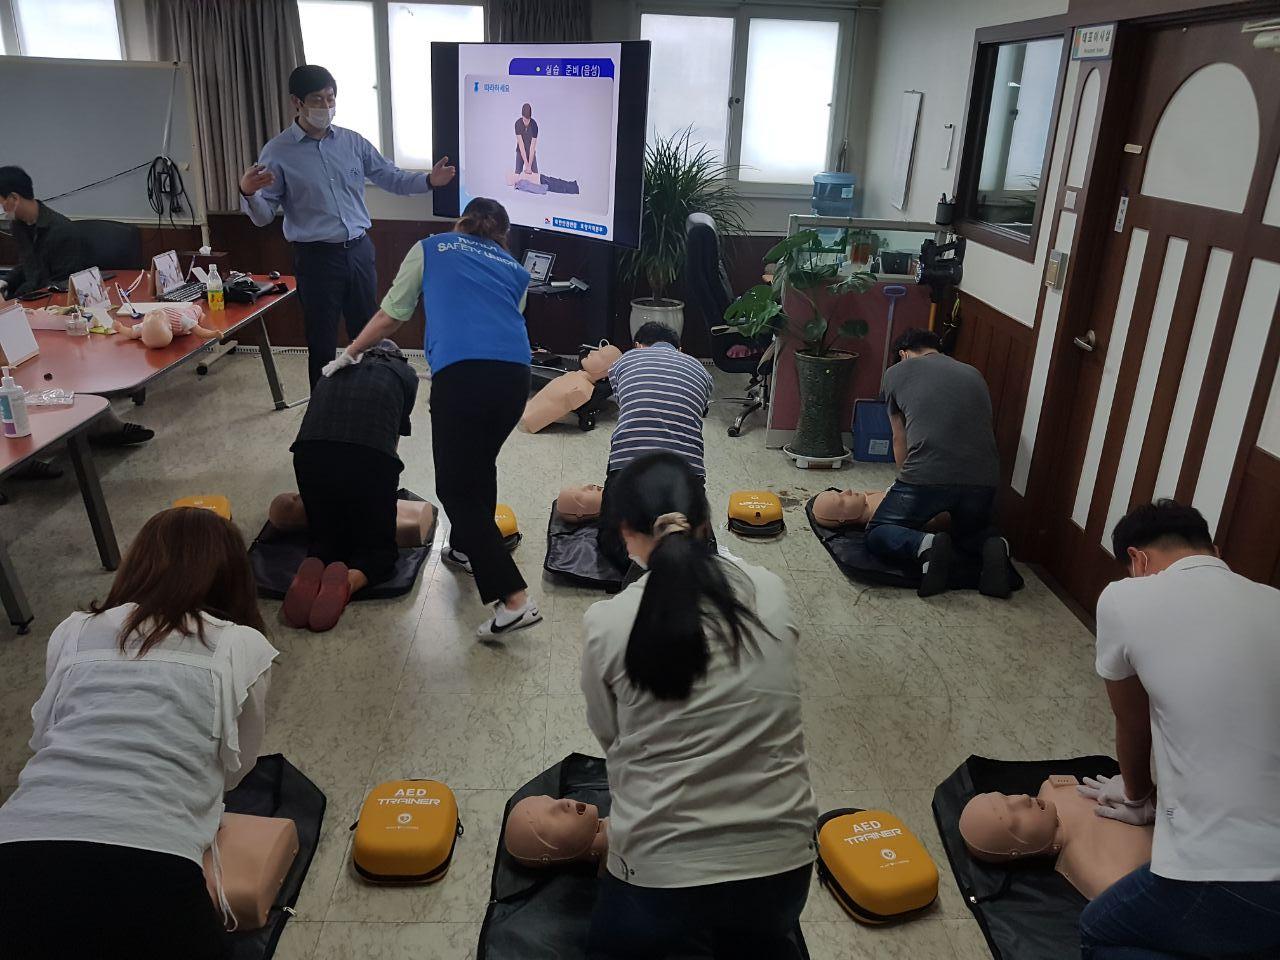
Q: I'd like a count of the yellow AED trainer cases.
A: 5